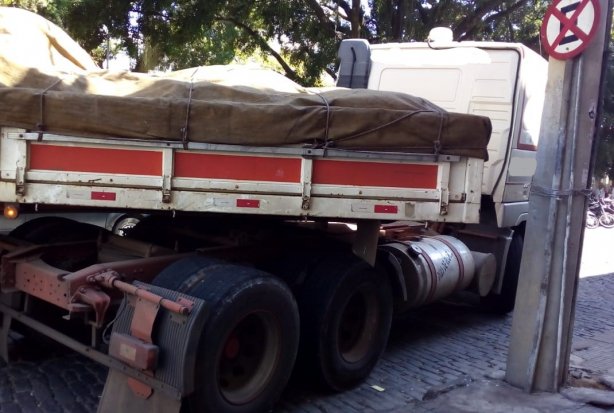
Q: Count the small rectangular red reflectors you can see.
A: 3